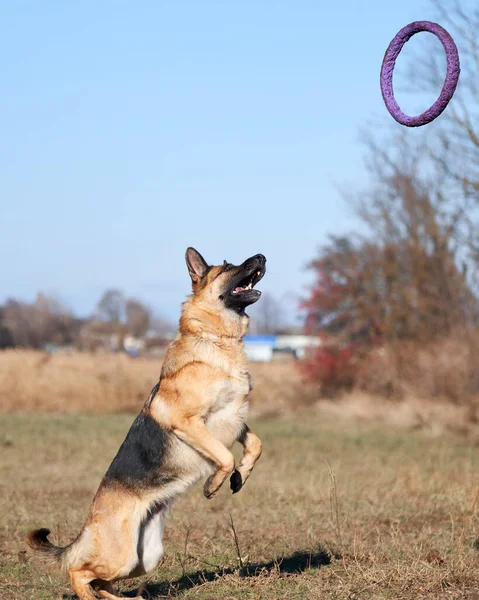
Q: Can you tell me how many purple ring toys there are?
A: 1